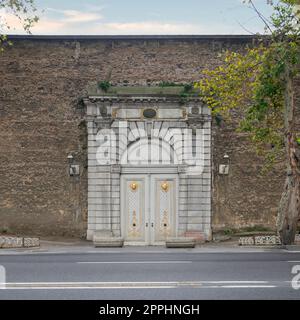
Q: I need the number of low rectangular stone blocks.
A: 2